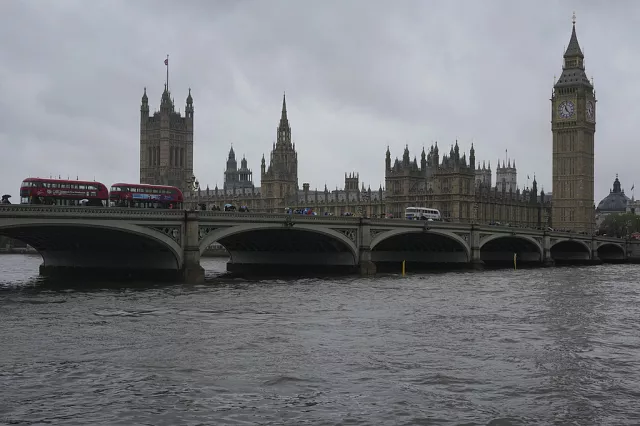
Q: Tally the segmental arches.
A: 6